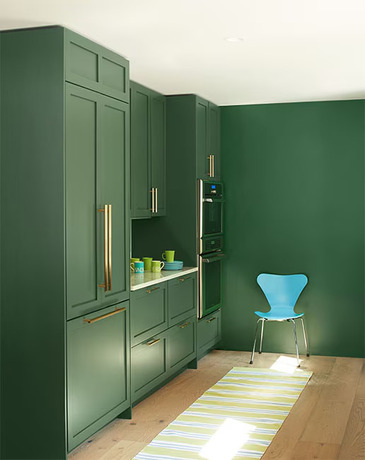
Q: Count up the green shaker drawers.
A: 6